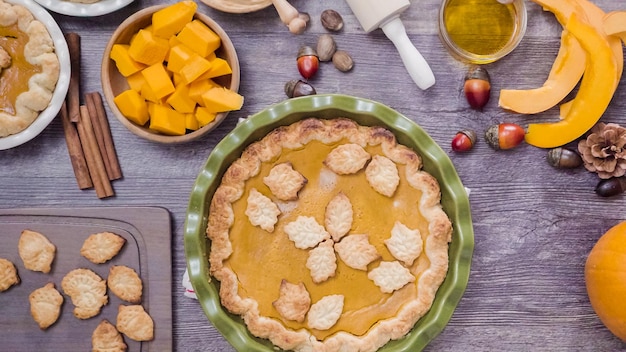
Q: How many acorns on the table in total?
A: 7